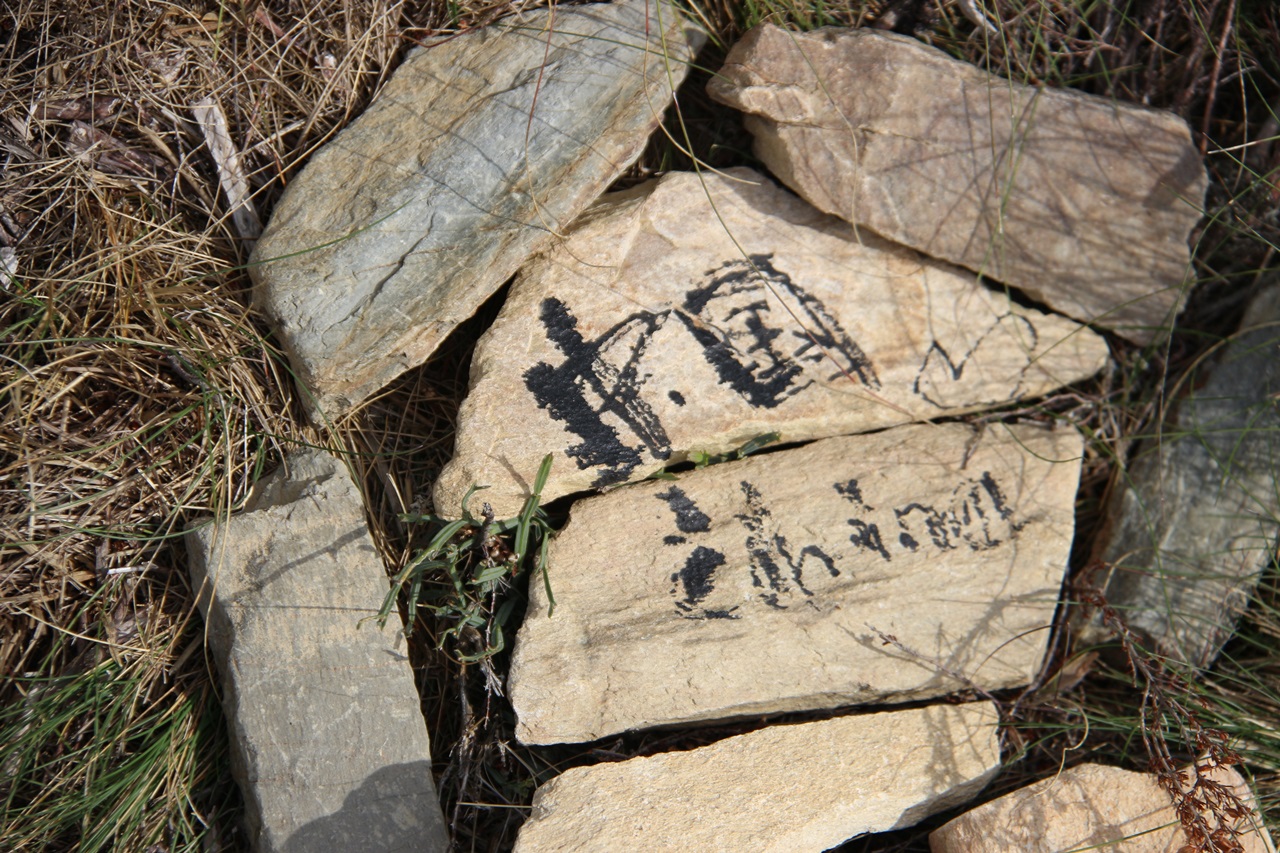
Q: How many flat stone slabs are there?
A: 8